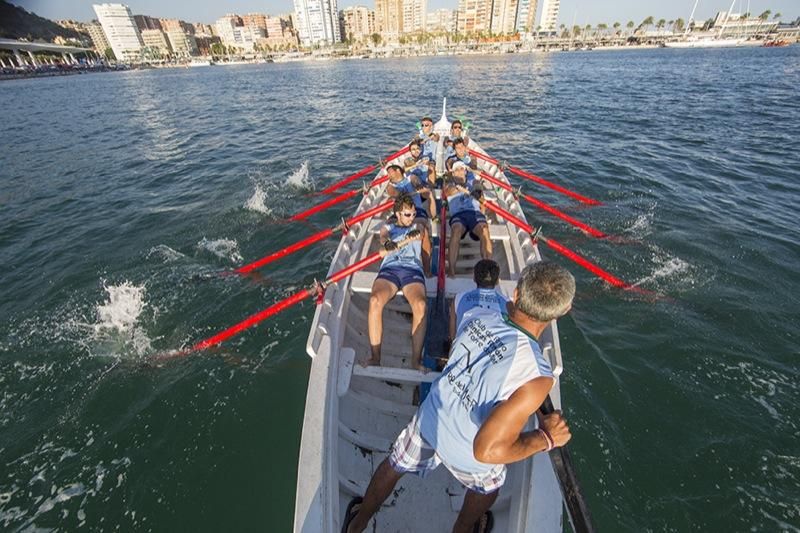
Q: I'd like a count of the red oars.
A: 7